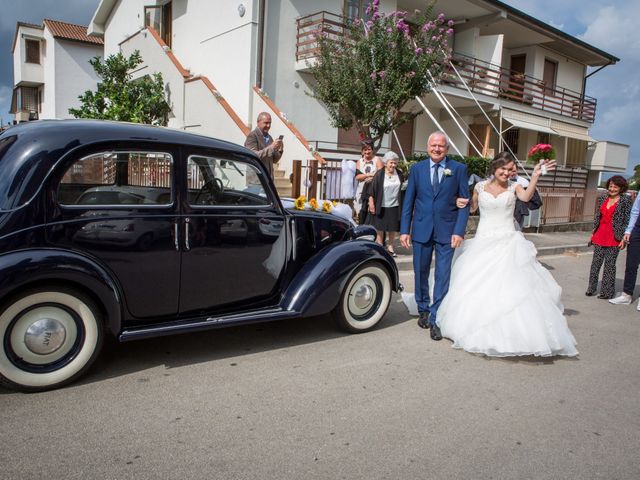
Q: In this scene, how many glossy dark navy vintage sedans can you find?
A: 1